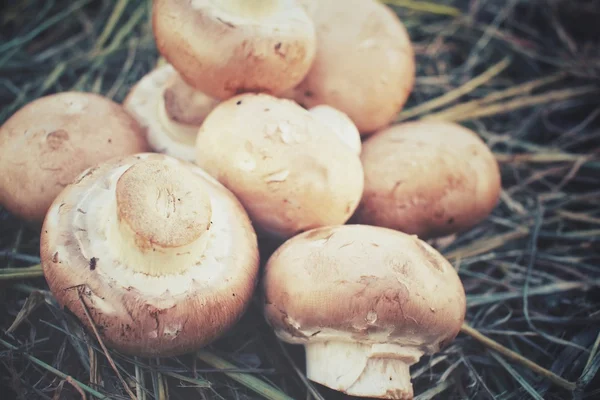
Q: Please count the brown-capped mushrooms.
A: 8